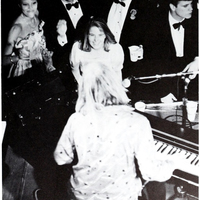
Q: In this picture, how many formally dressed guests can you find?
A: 5